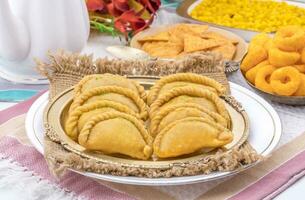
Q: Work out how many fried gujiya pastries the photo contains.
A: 8